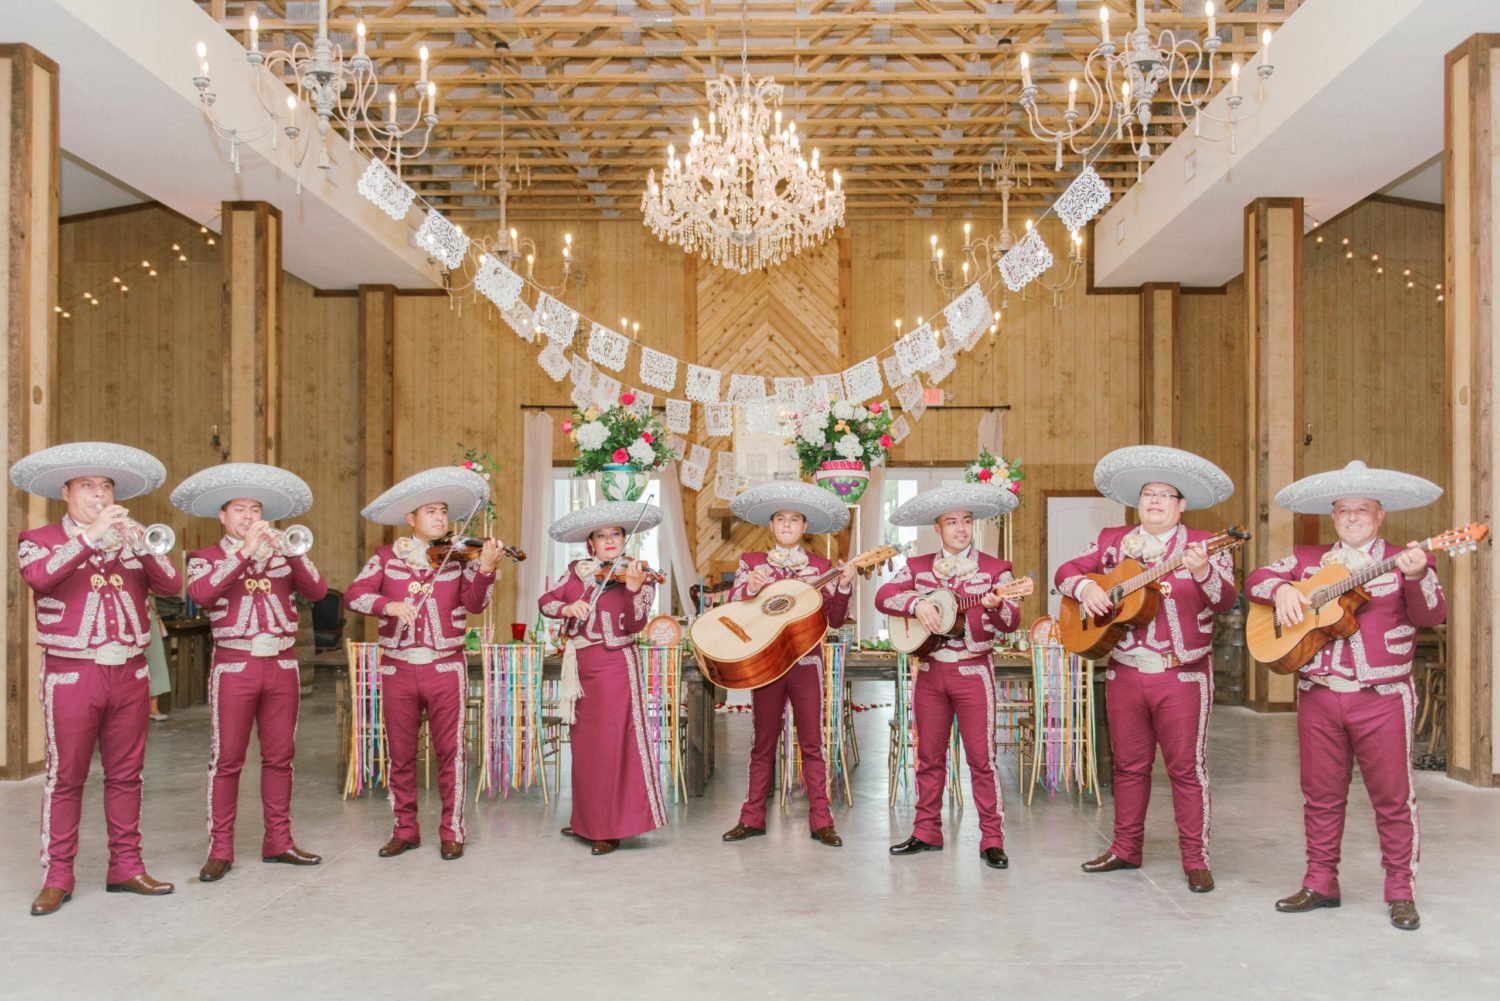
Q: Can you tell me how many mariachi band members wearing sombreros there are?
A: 8